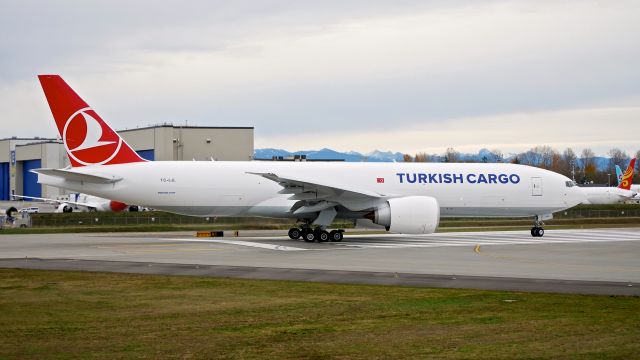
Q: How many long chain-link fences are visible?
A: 1